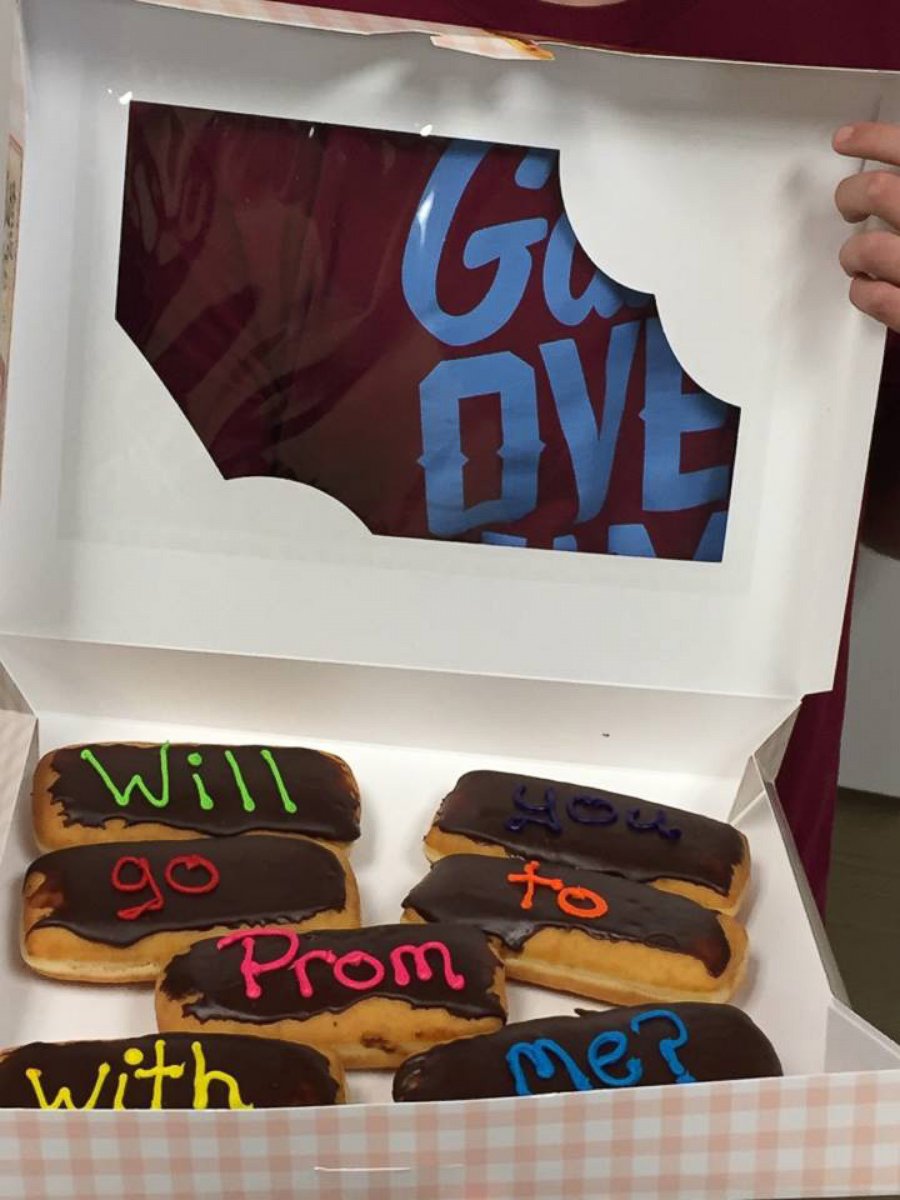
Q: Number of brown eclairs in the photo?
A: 7